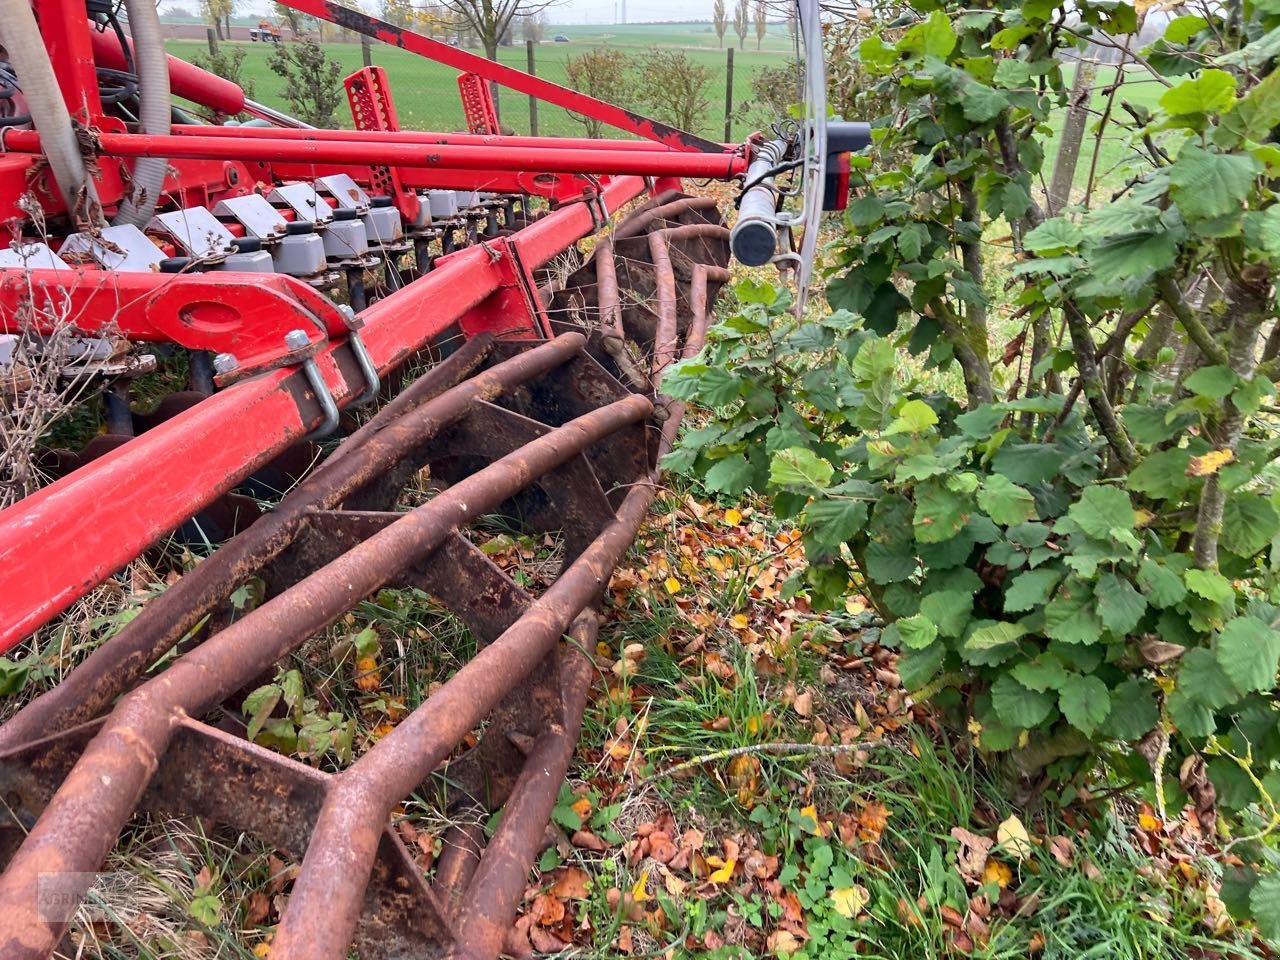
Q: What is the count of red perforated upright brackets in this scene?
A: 2